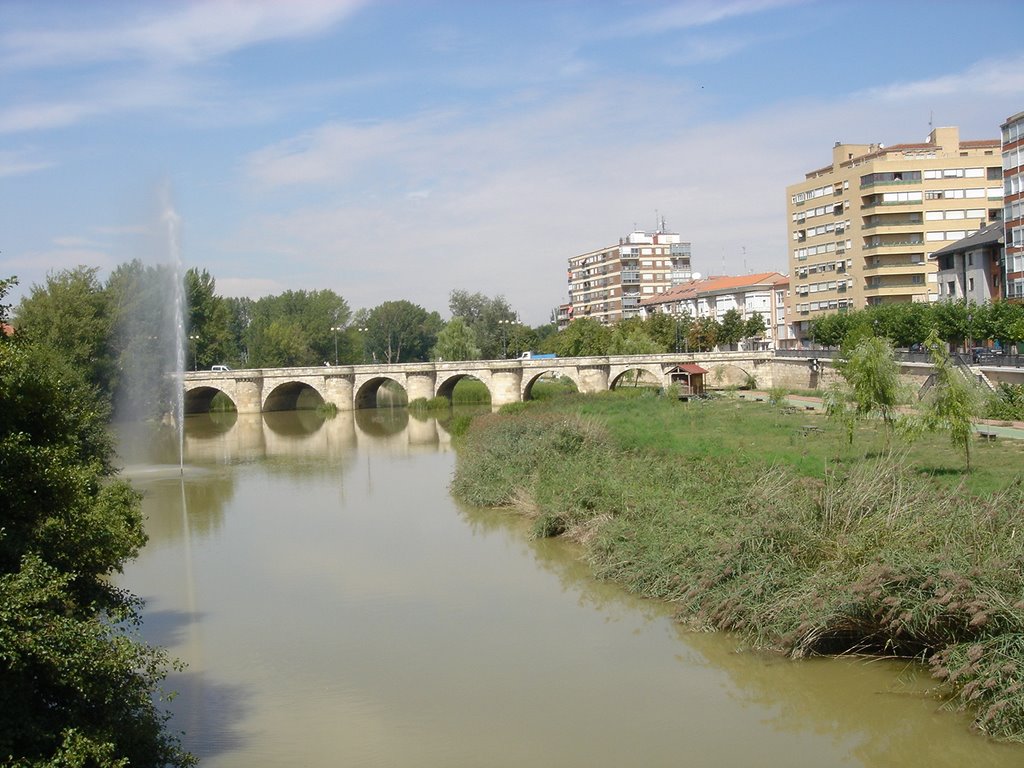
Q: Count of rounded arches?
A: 7